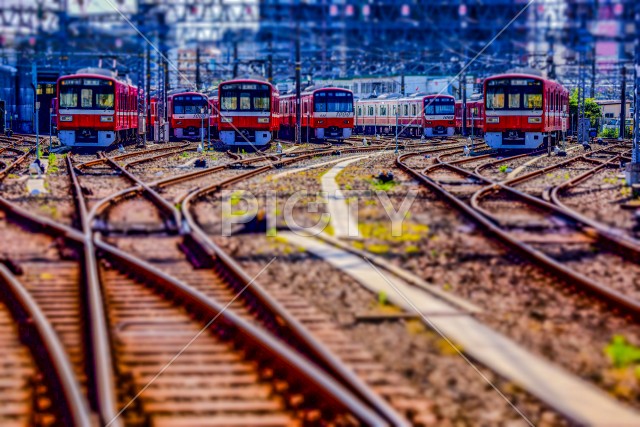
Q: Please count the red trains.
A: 6